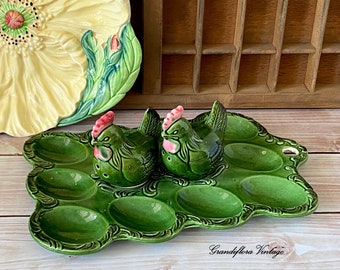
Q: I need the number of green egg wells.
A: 8